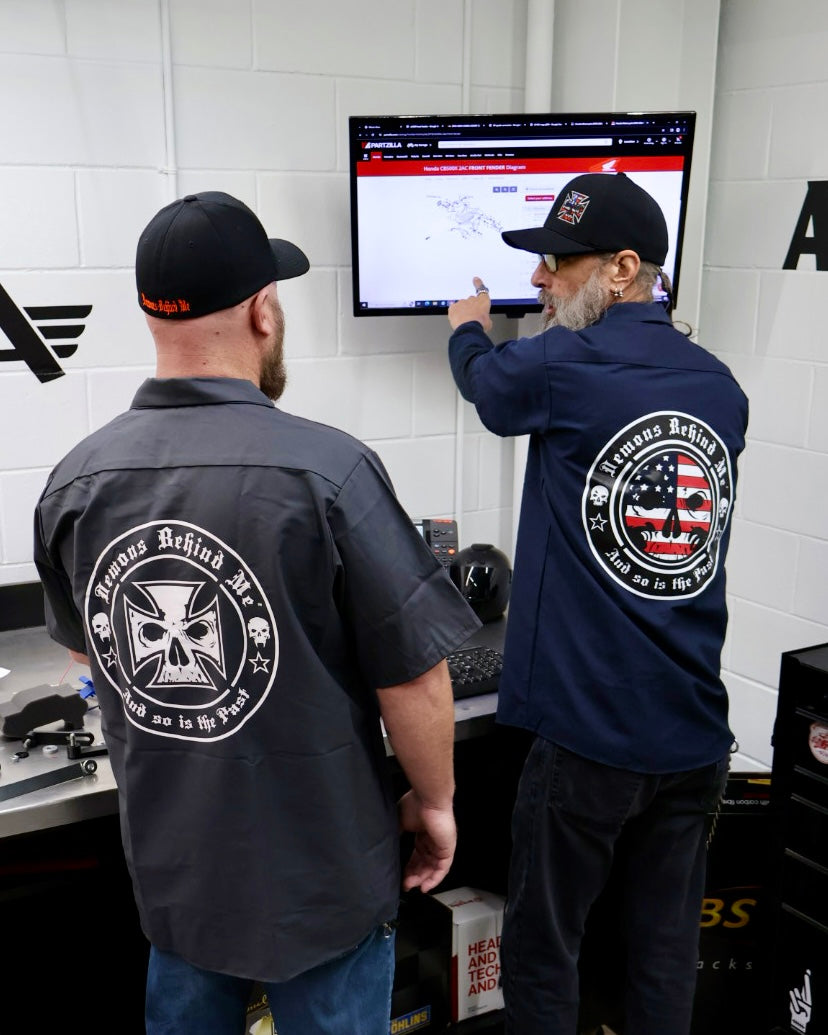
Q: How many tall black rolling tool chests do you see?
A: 1